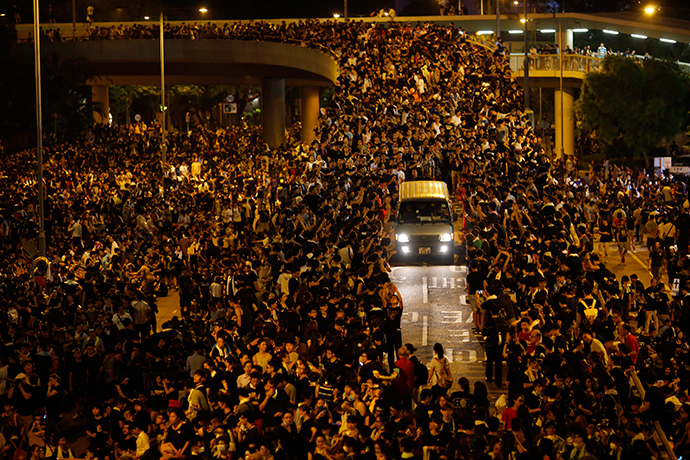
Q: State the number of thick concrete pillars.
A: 4